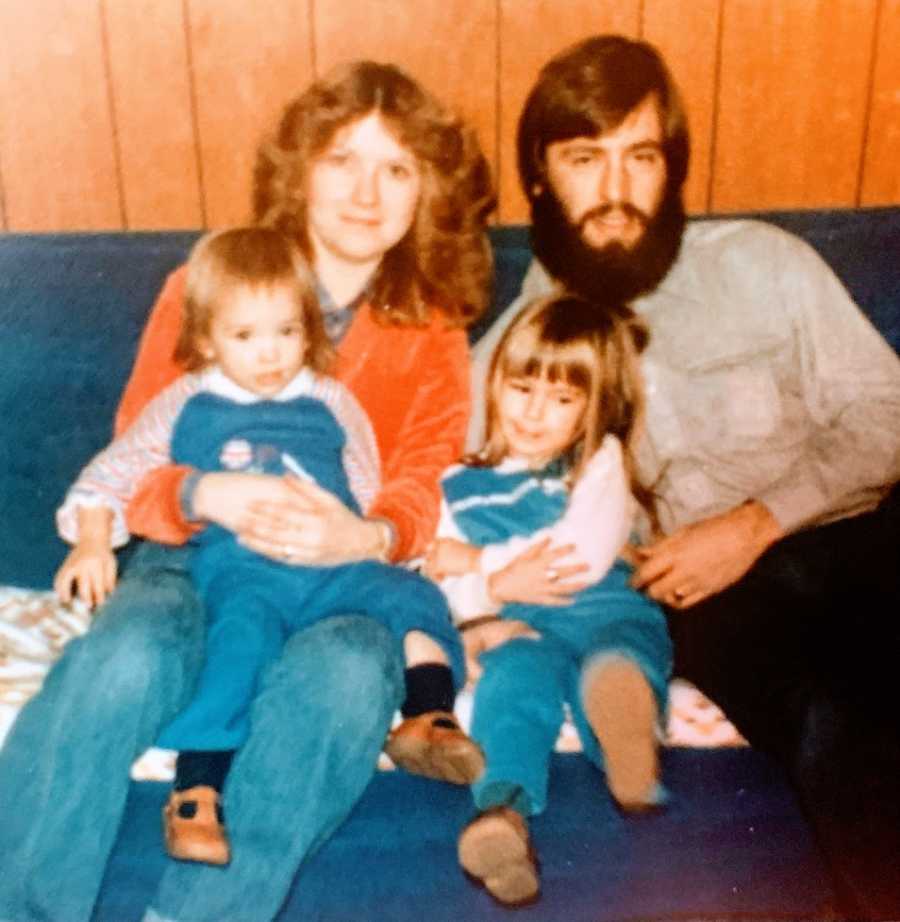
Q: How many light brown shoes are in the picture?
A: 4